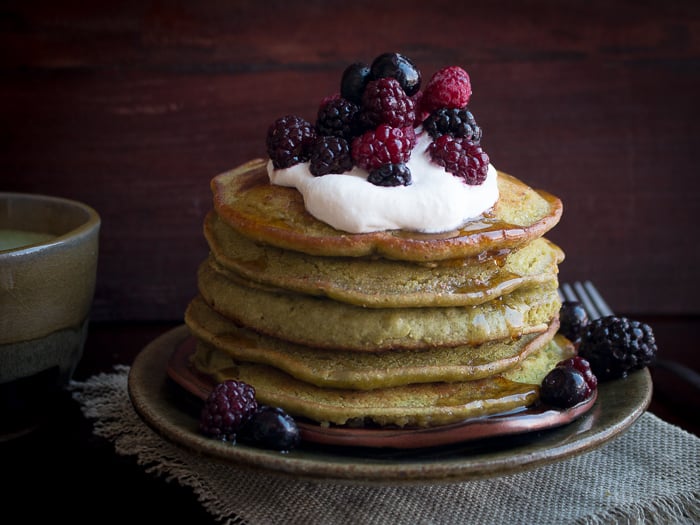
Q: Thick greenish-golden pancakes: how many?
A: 5